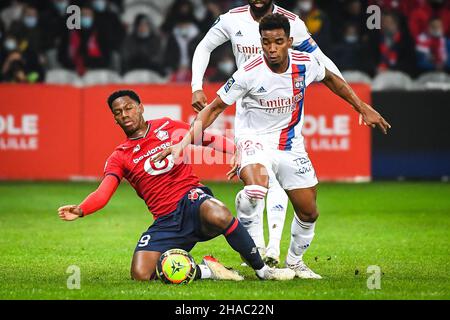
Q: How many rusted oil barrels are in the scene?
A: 0